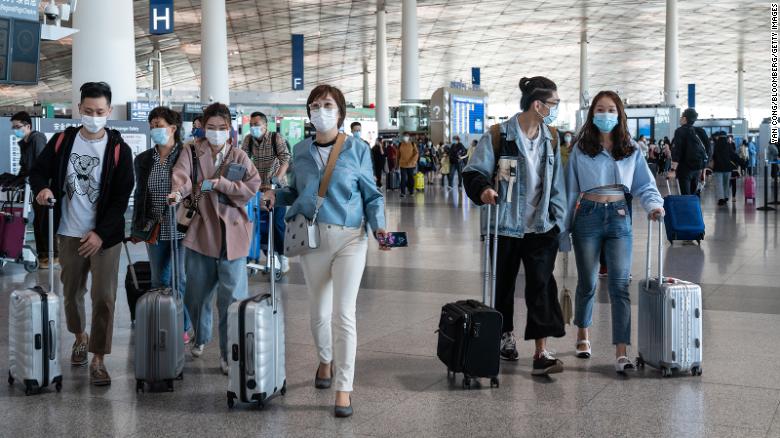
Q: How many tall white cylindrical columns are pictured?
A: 8